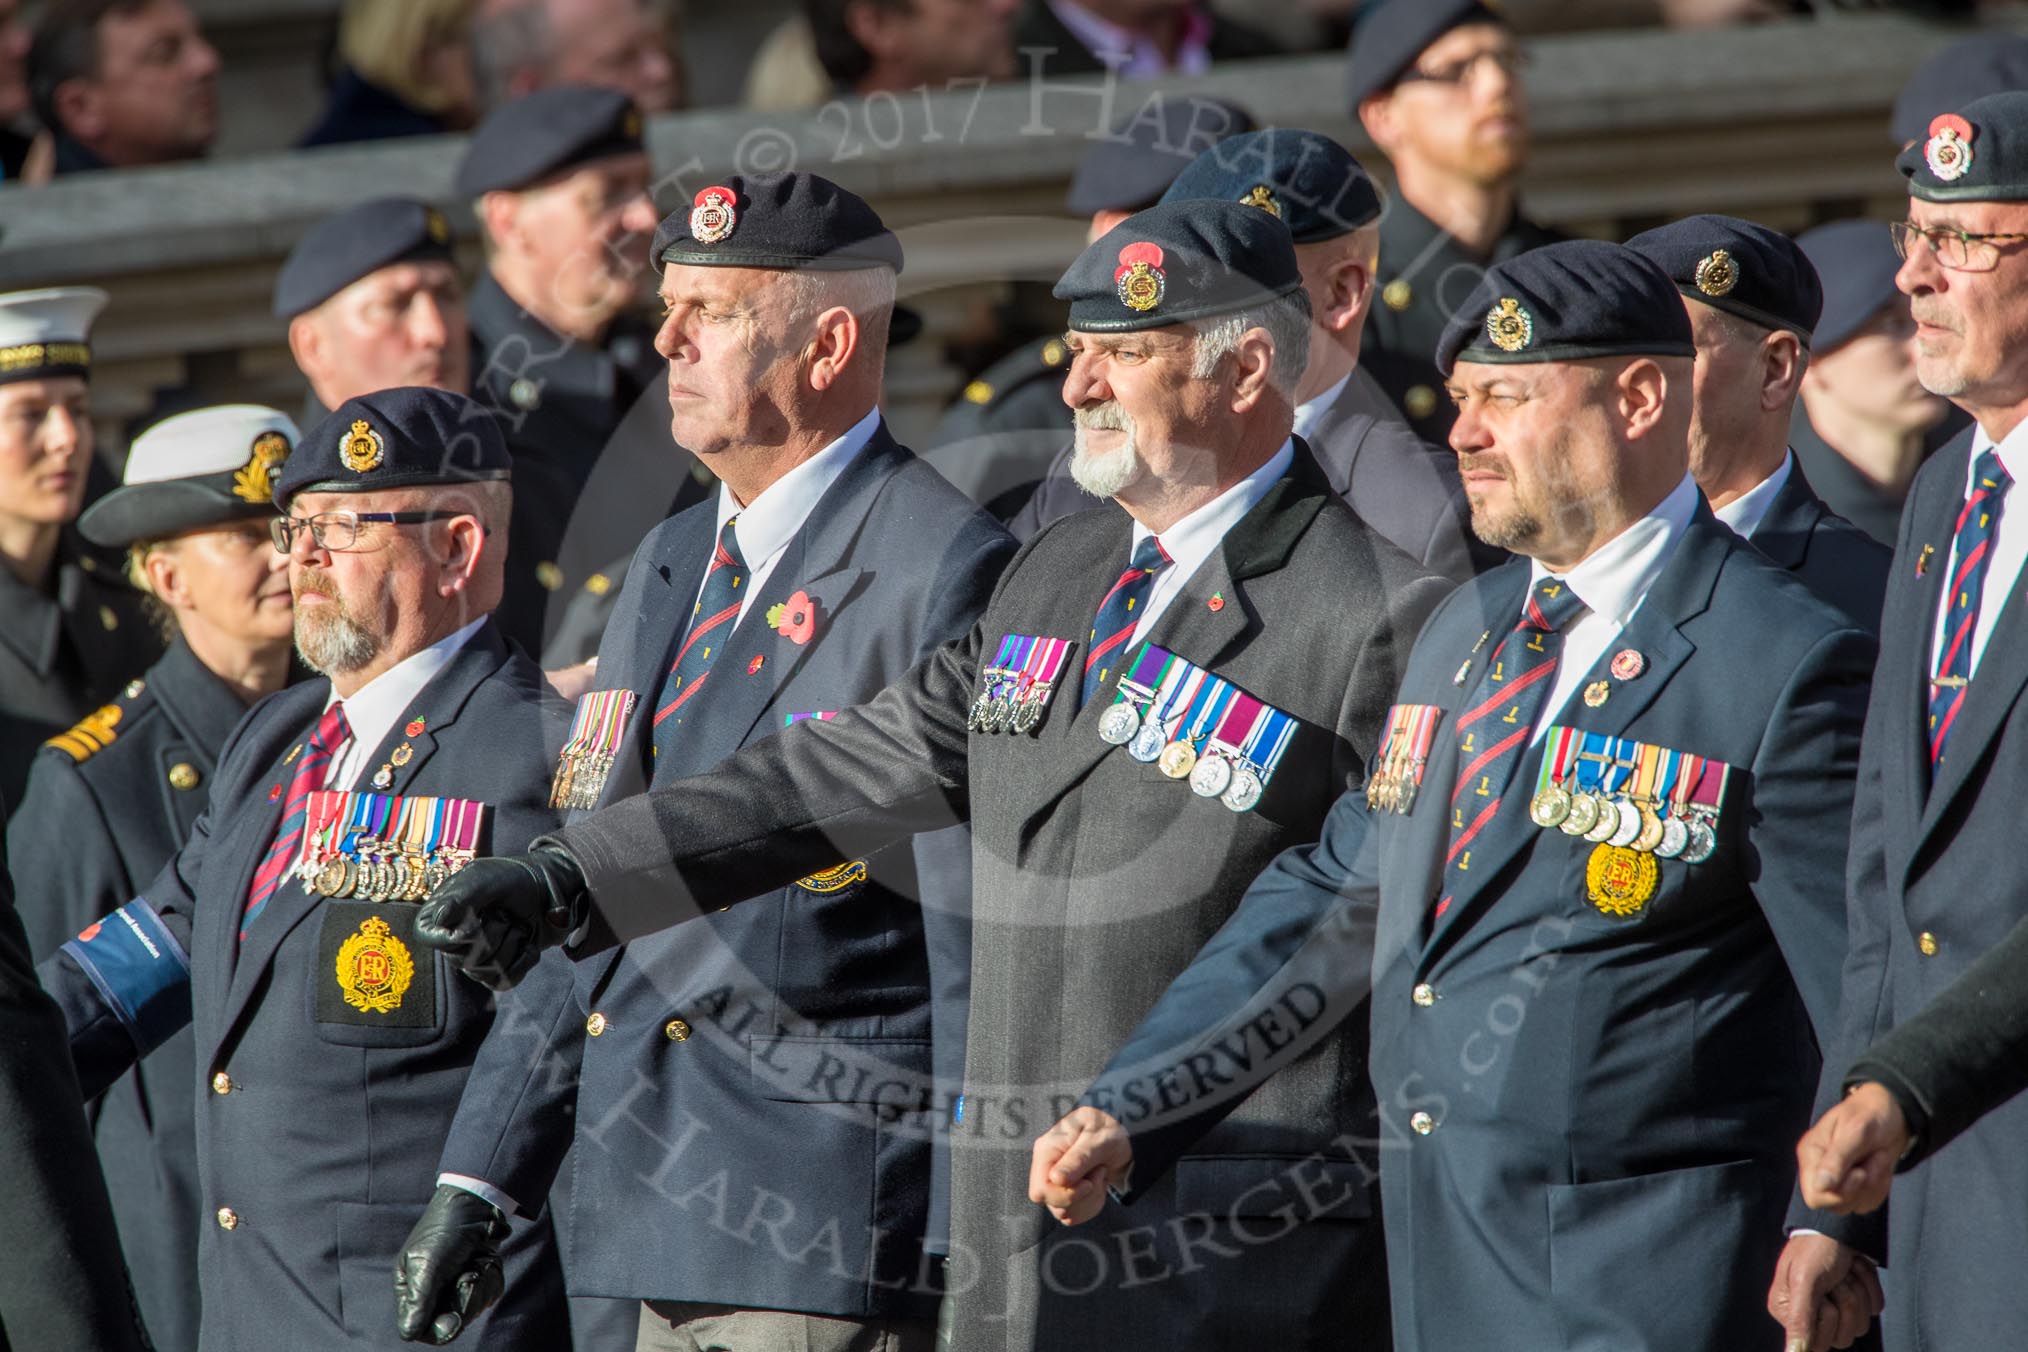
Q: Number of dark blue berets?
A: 13